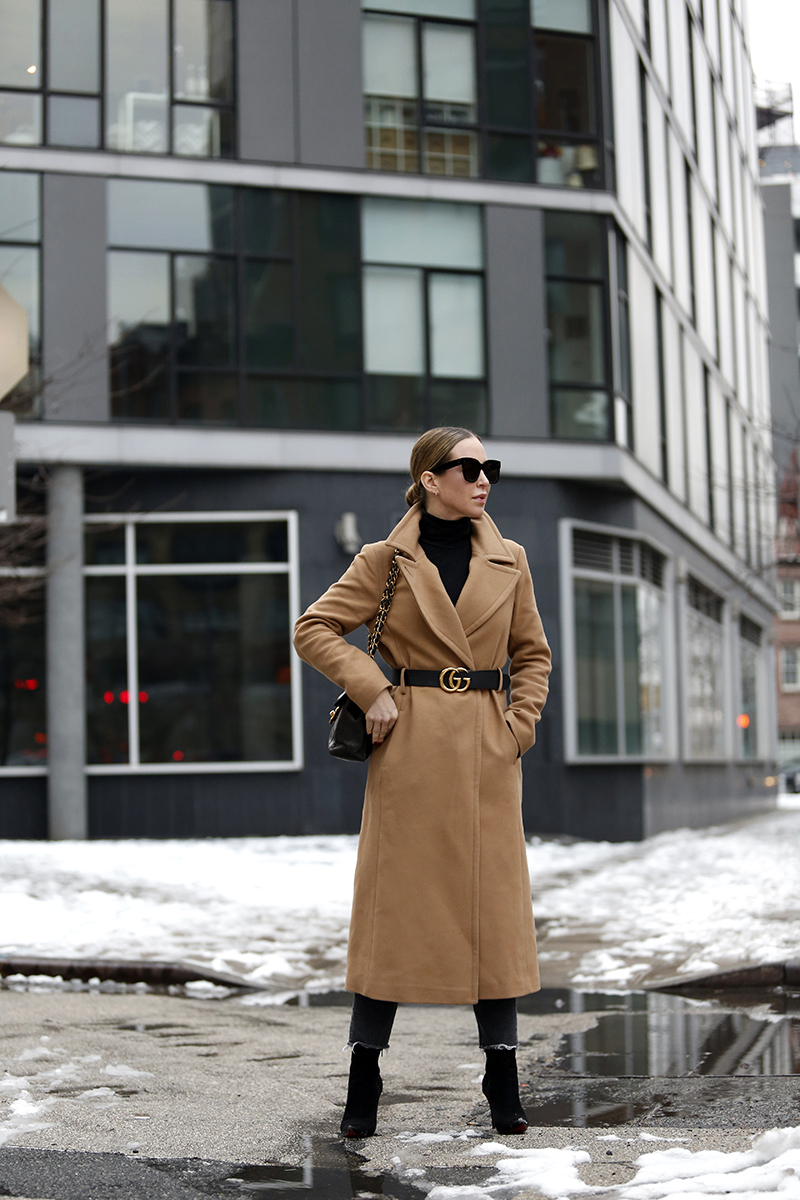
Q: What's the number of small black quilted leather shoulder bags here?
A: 1